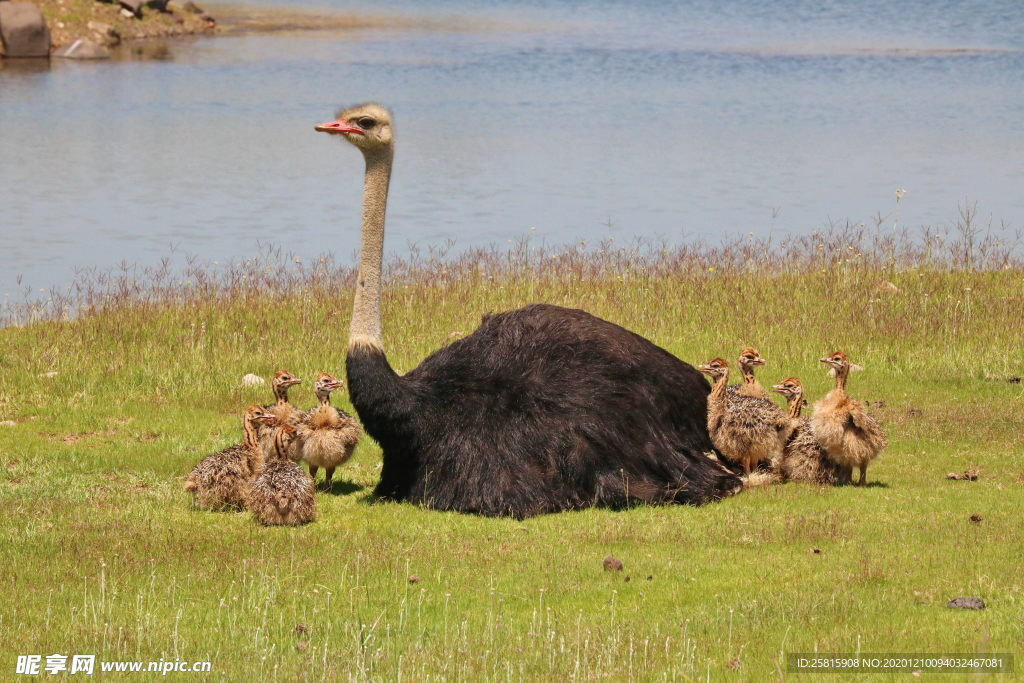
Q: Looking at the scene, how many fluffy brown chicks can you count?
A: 8